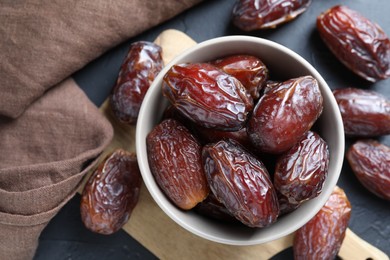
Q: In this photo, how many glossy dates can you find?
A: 13